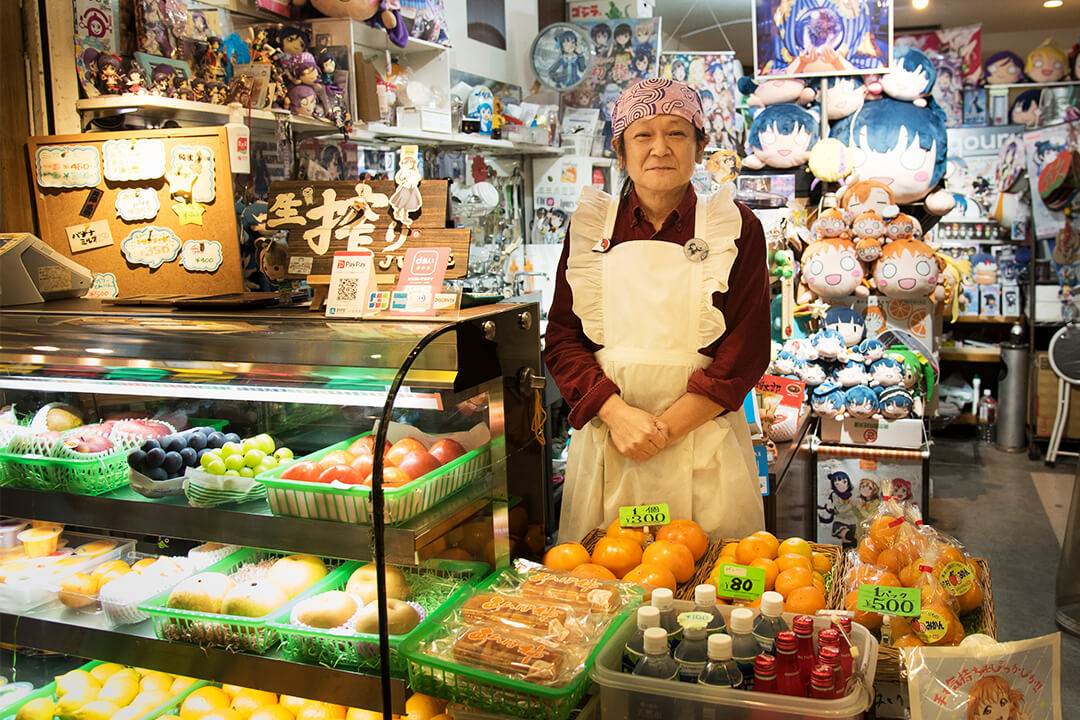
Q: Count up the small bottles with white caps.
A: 8